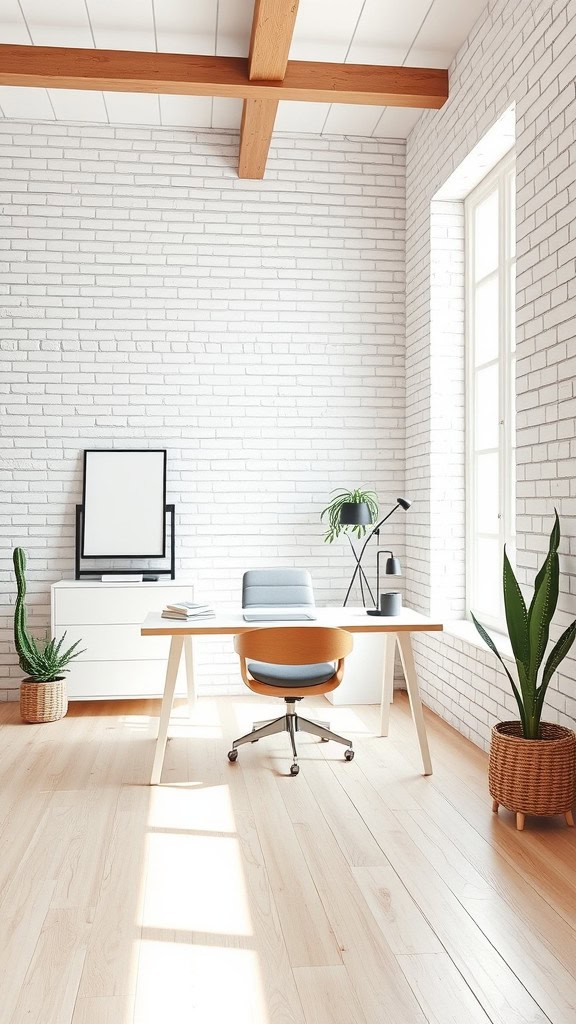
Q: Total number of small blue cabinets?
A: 0